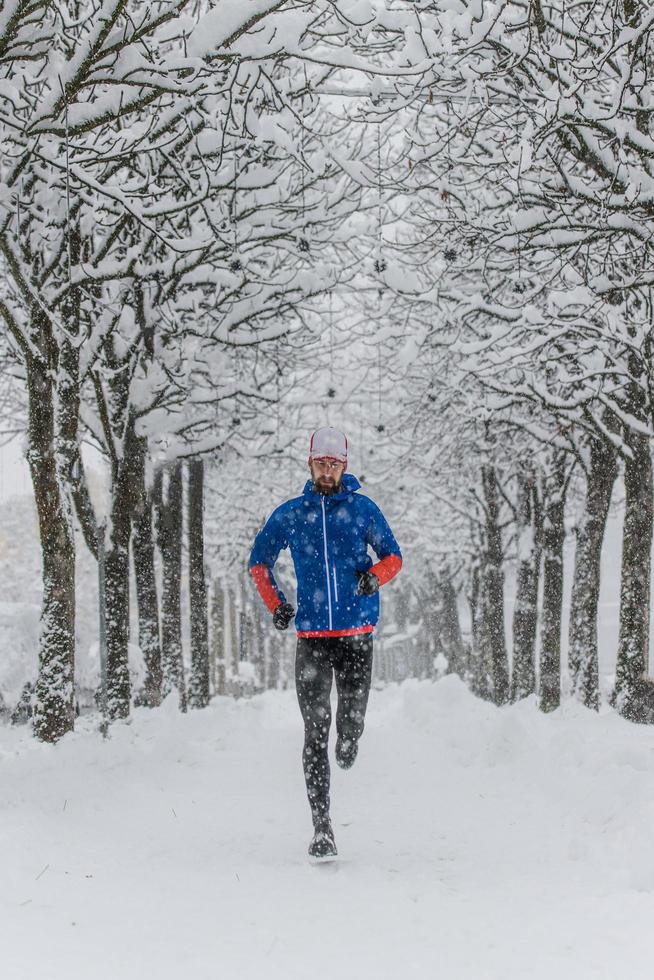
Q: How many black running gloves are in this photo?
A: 2